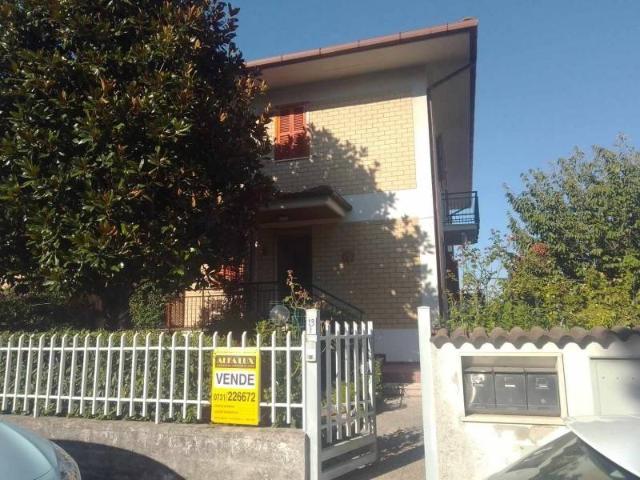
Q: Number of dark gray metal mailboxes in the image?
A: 3